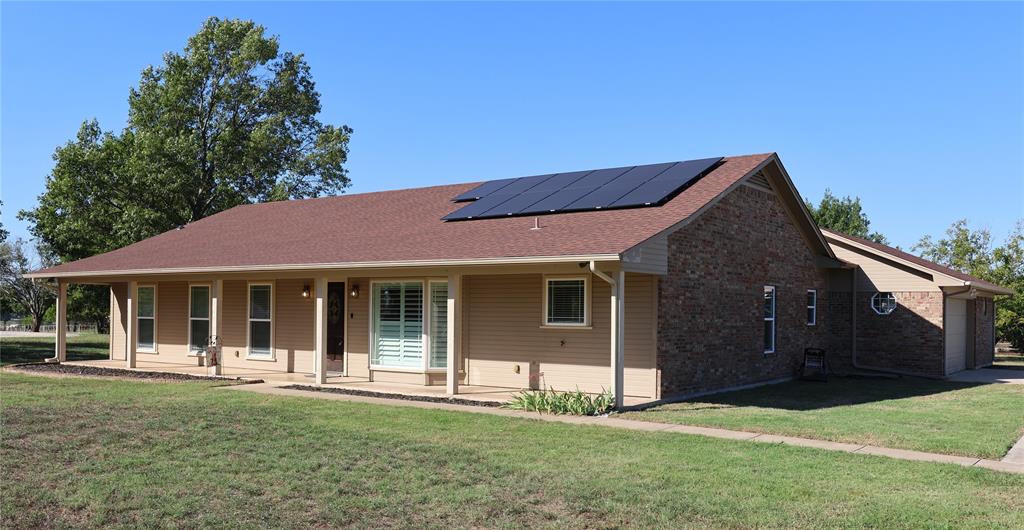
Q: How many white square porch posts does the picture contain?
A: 6